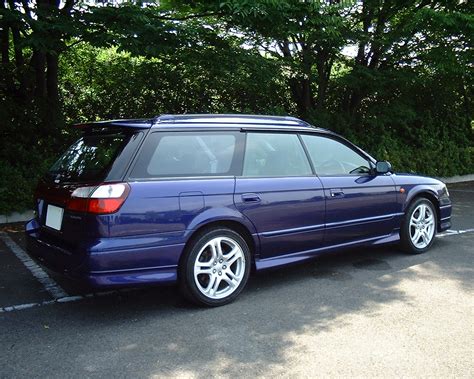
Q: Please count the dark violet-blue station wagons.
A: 1